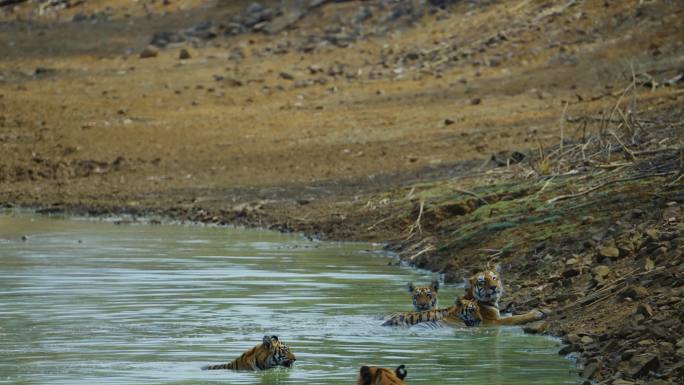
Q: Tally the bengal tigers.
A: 5